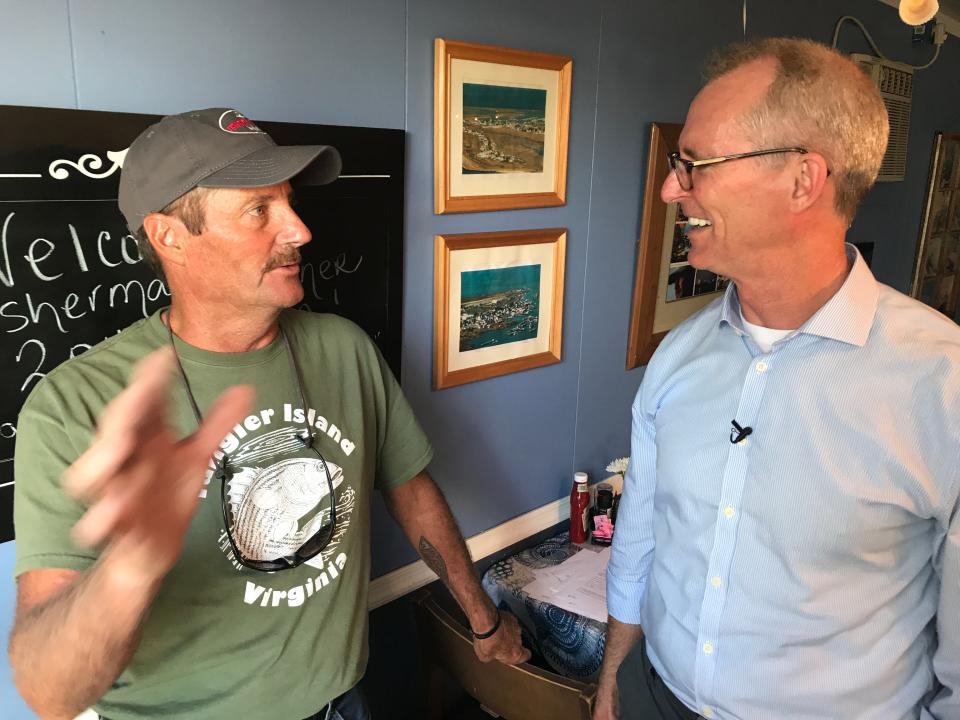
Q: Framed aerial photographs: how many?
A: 2